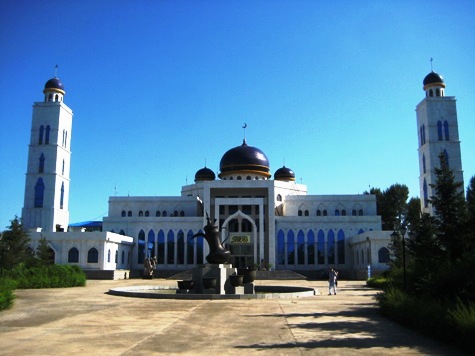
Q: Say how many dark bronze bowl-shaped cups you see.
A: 4